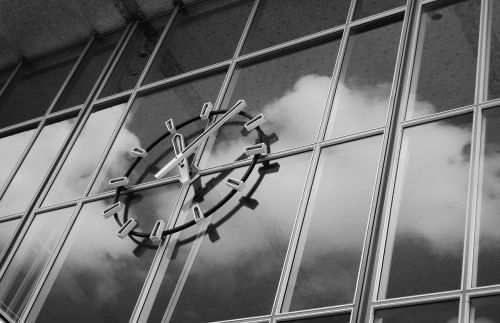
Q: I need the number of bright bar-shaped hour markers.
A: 11